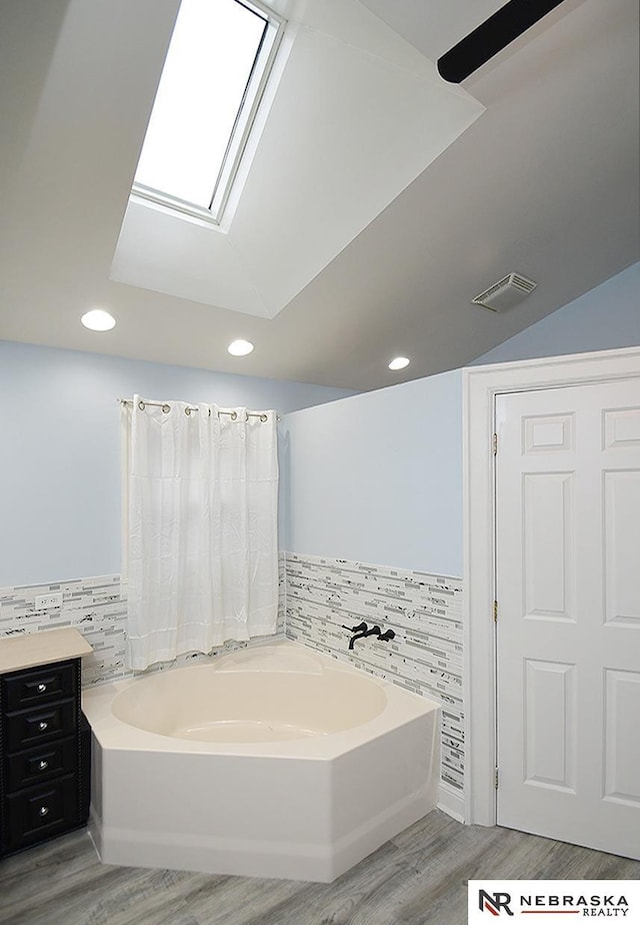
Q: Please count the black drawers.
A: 4